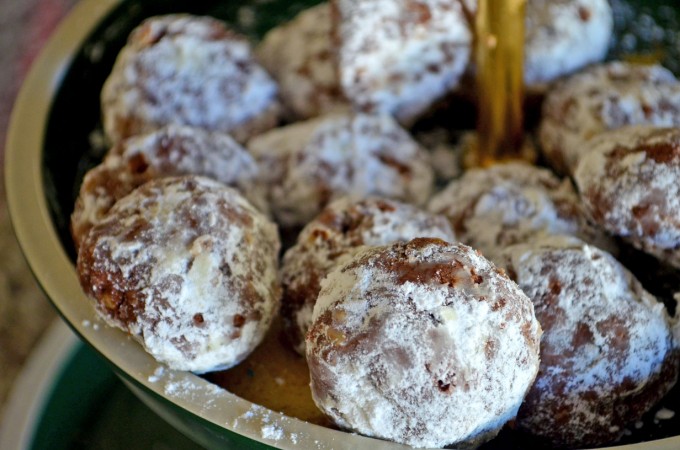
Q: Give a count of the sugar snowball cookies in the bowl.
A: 13